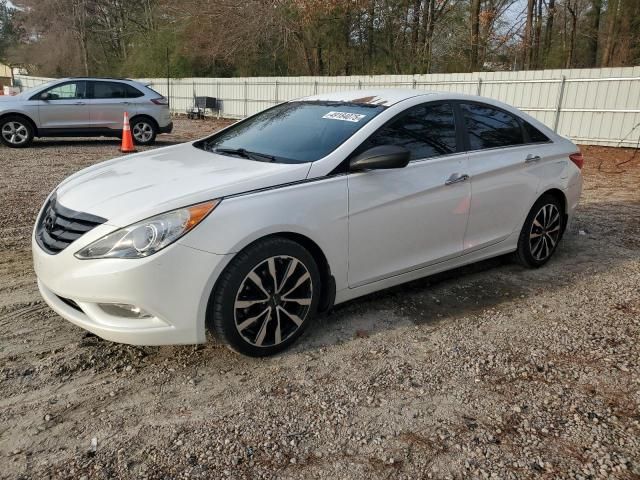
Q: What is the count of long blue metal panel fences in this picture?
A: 0